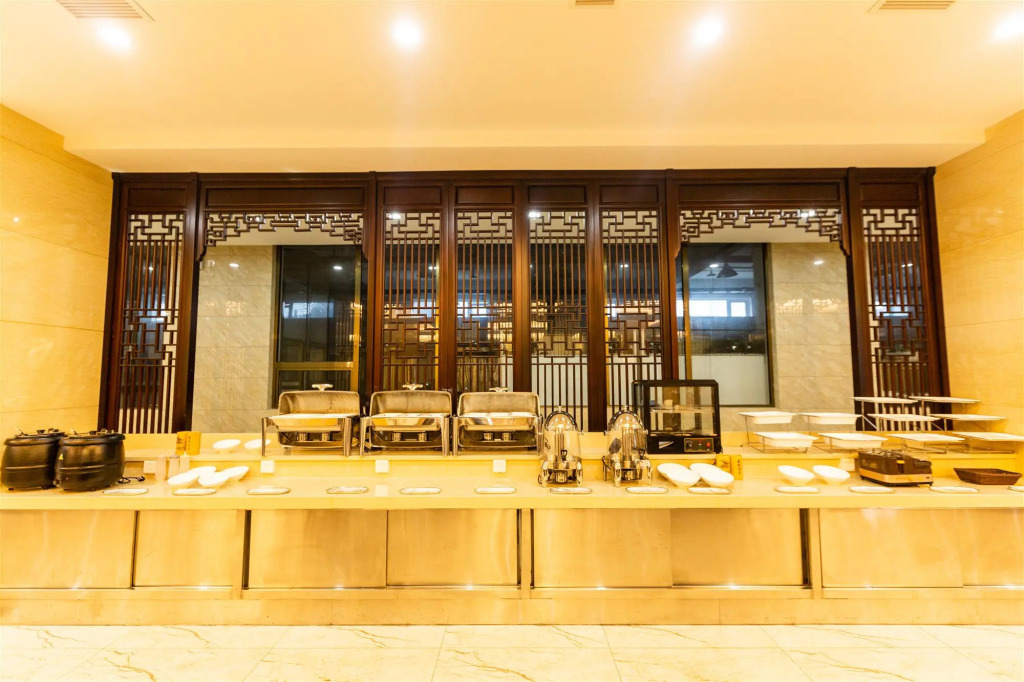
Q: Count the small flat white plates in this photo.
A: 13